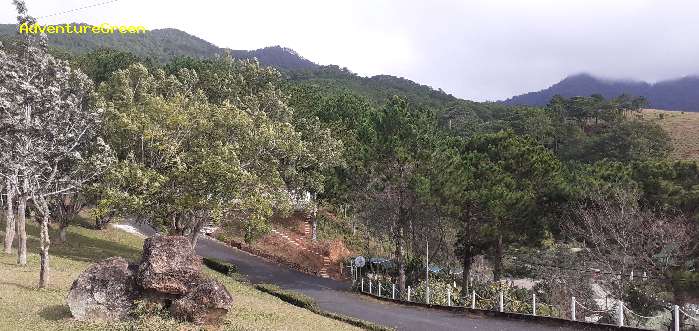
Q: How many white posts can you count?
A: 13